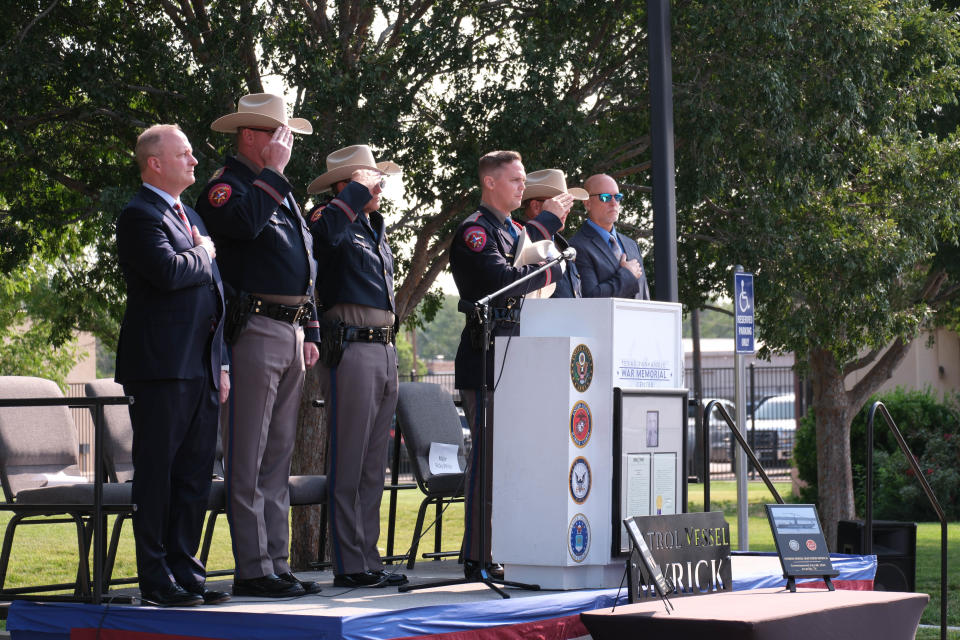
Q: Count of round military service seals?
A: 4